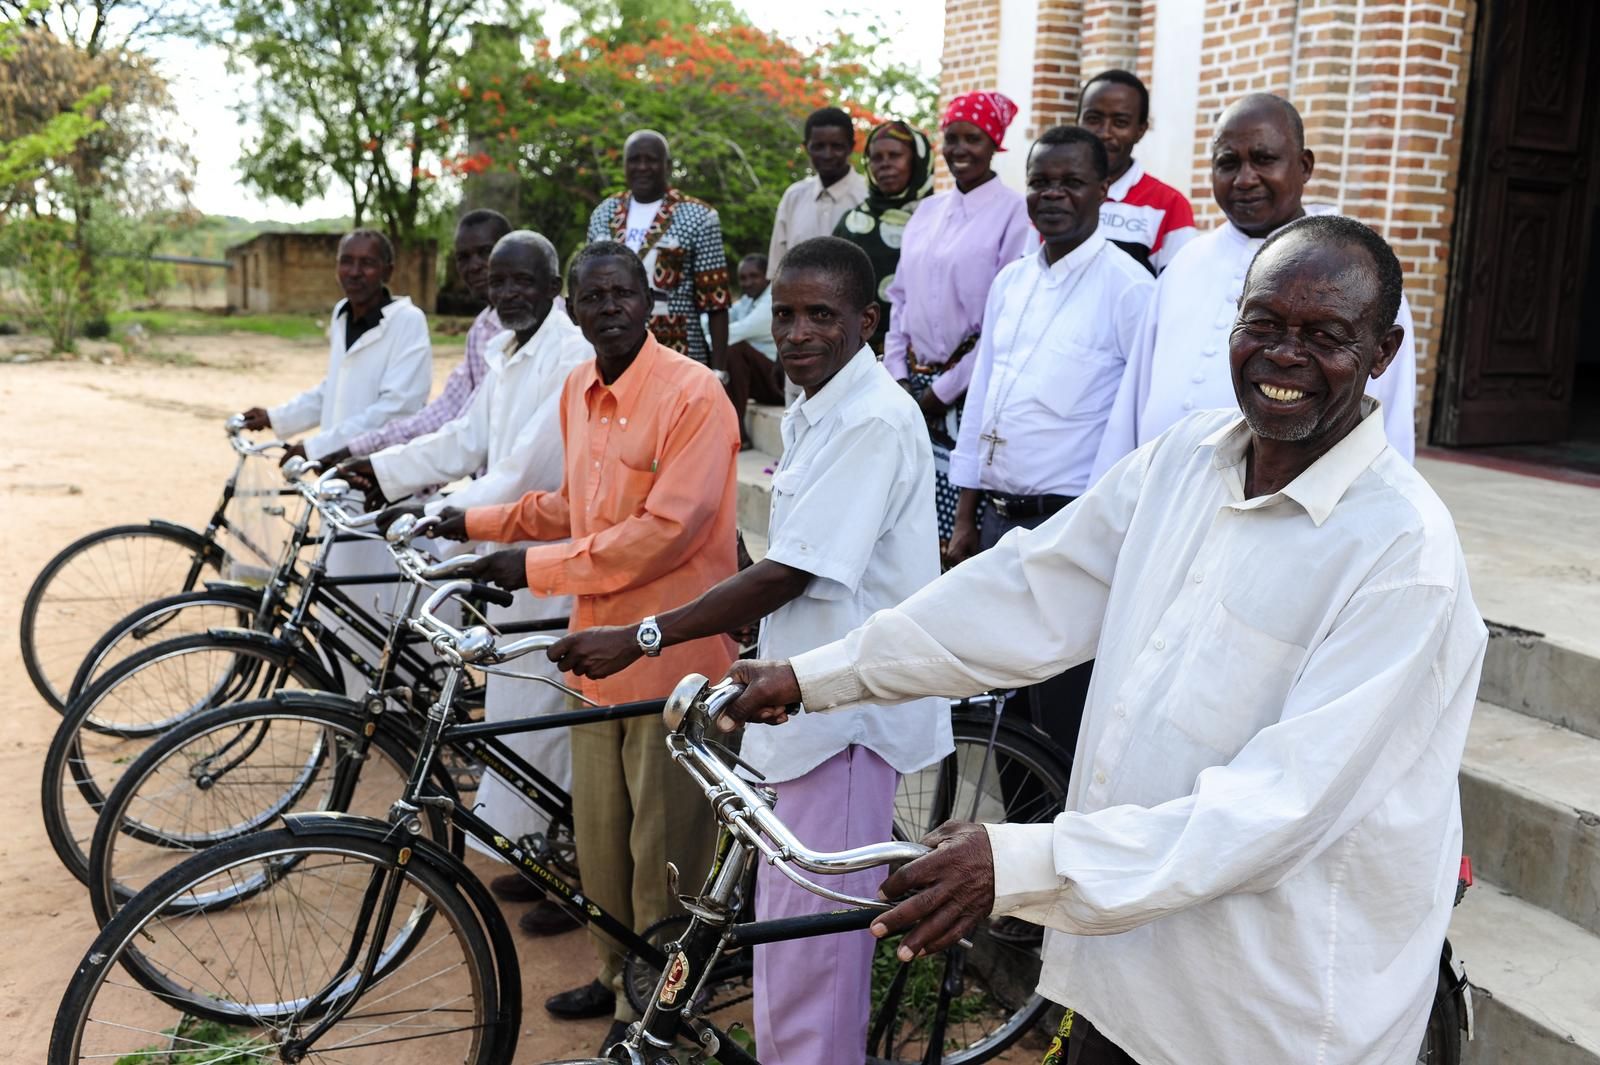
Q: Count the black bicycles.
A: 6